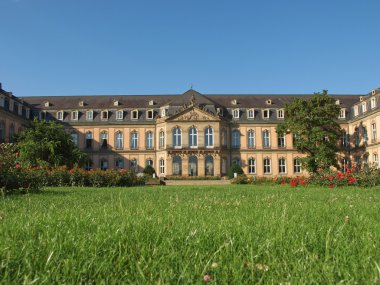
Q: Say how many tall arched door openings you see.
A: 3